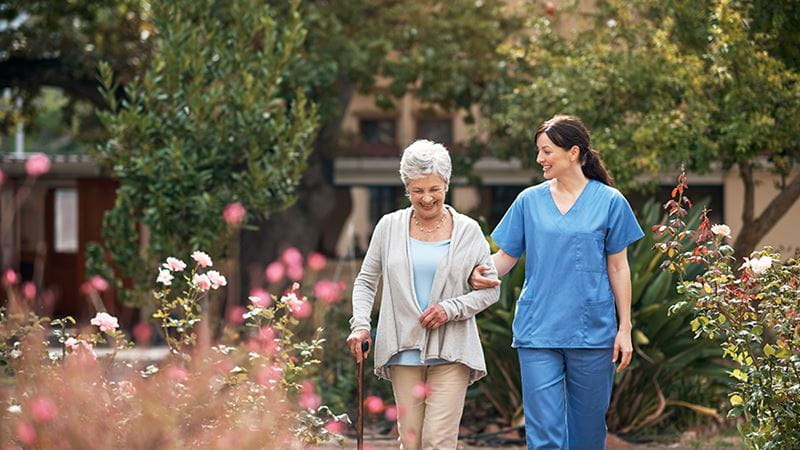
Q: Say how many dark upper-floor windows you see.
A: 2